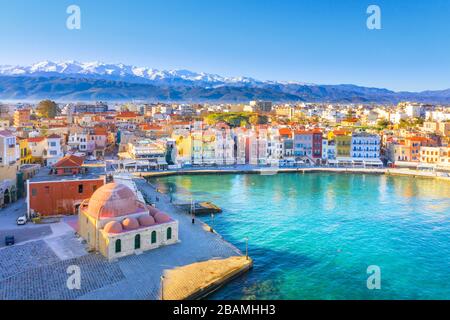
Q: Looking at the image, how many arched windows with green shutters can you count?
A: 4